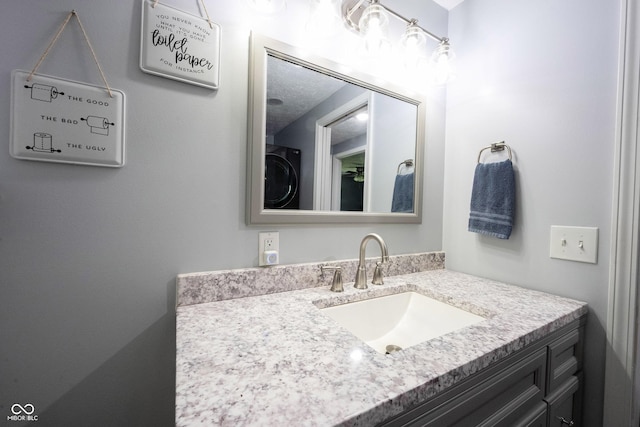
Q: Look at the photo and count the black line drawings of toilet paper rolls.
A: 3